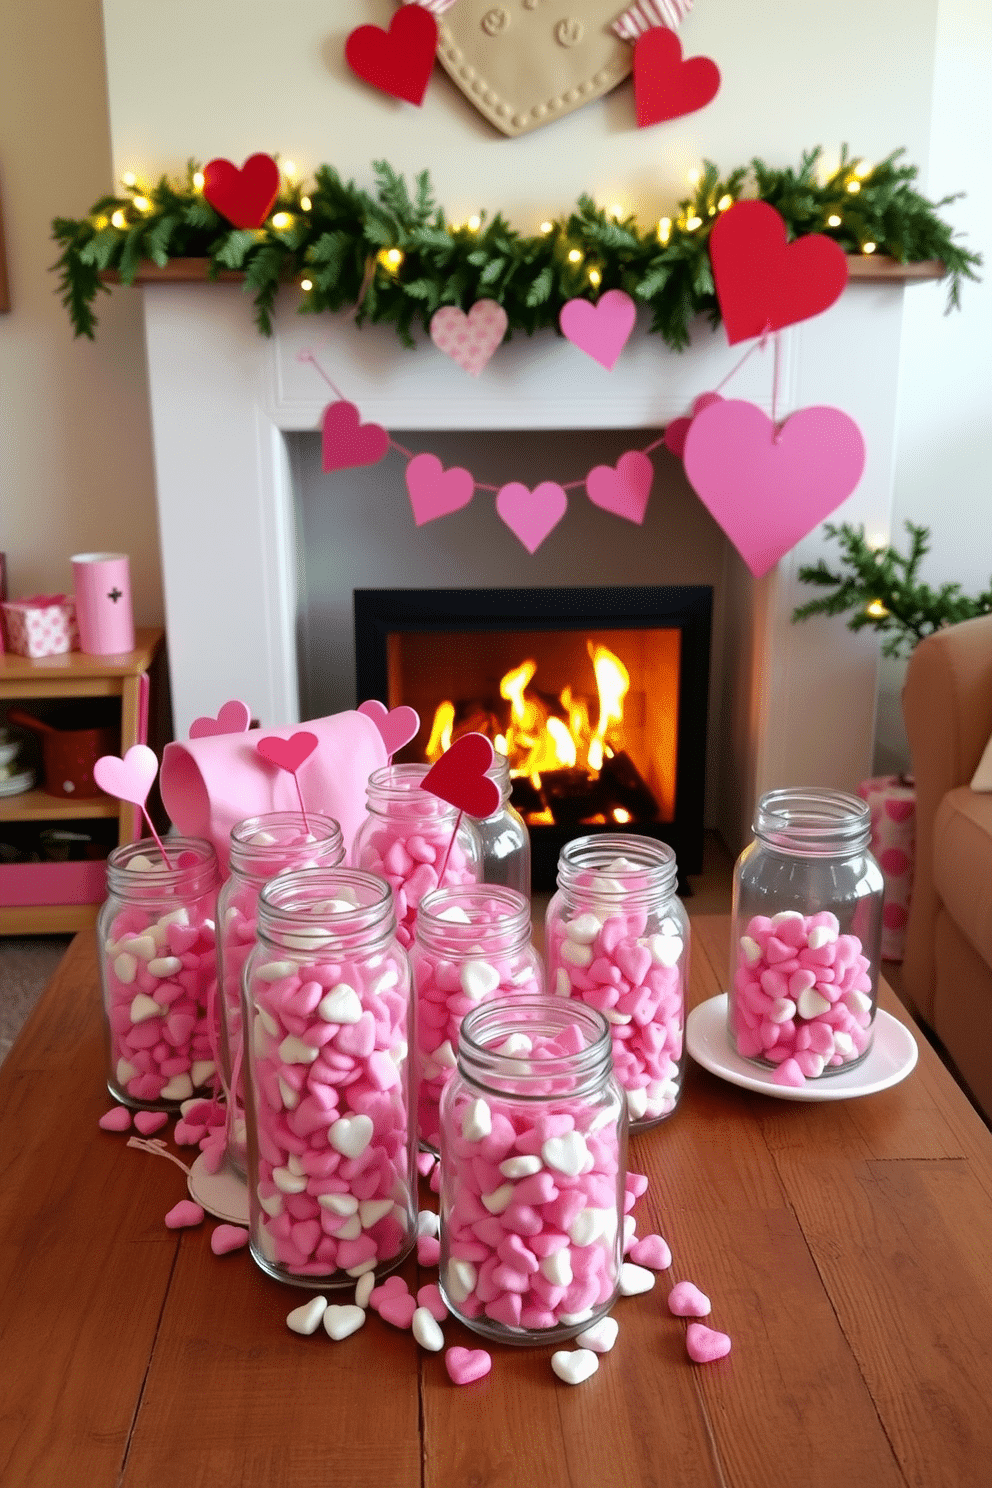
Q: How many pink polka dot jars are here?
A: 0